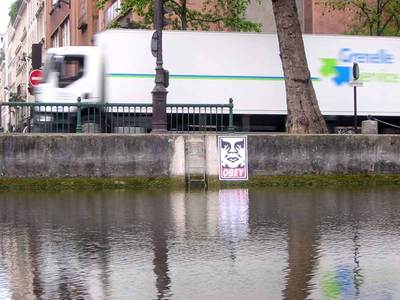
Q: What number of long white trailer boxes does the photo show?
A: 1